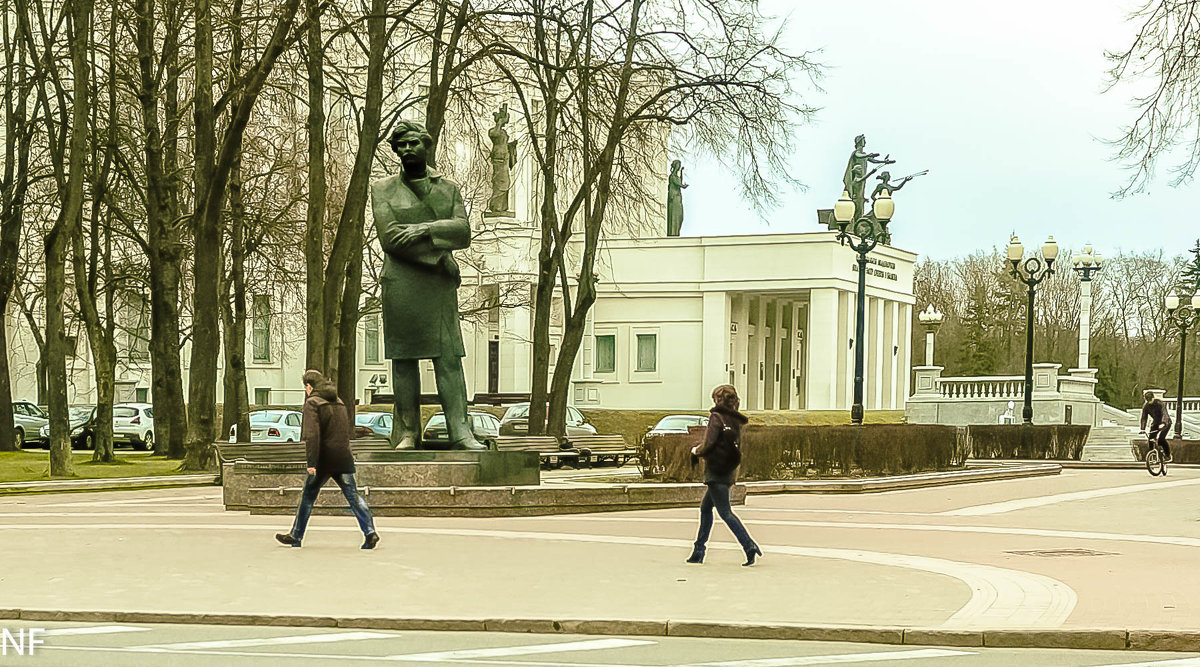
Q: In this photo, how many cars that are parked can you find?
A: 8